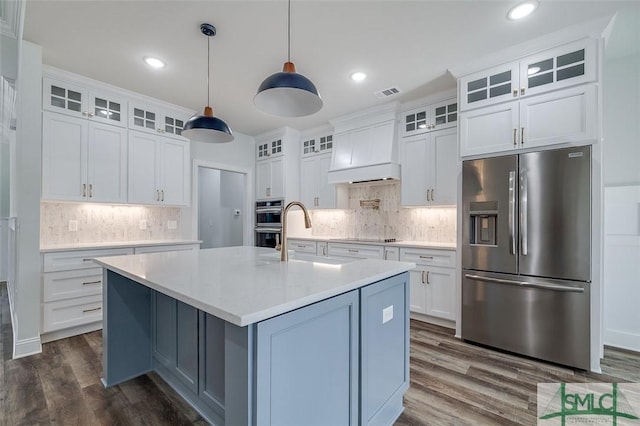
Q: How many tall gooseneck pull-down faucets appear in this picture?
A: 1